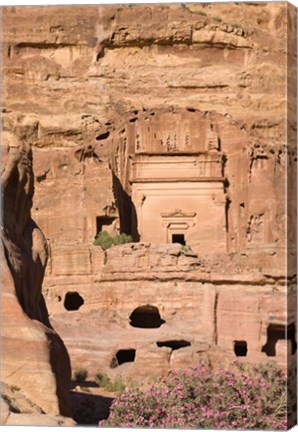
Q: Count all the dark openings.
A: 8